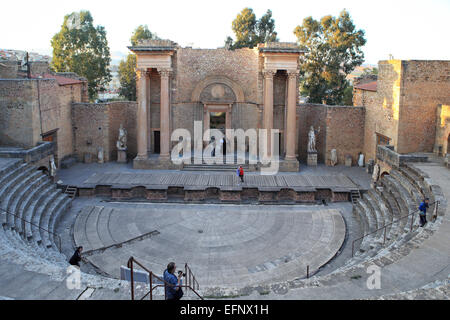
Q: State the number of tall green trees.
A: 4